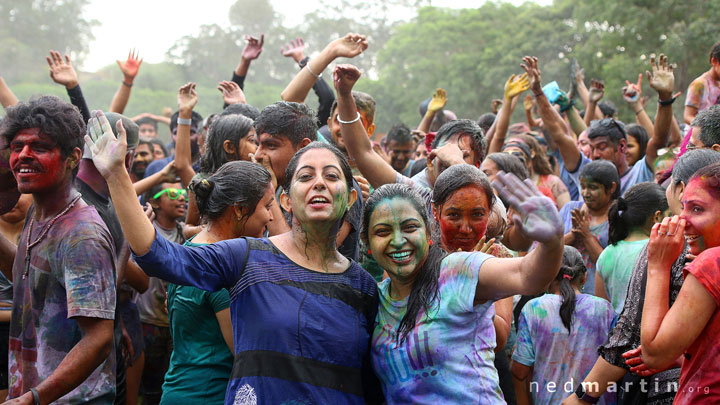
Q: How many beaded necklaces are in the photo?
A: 1